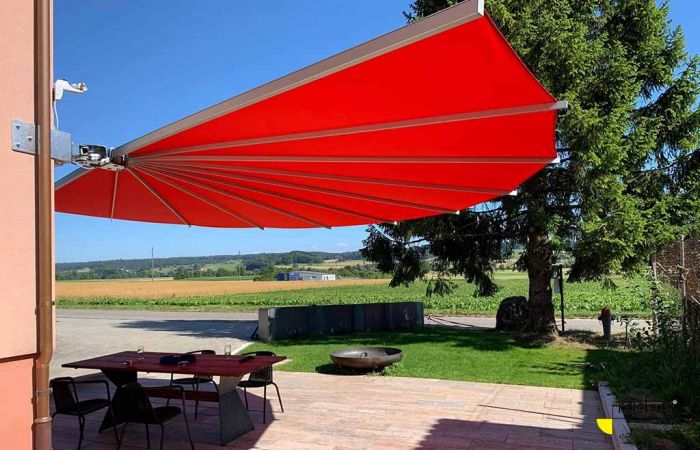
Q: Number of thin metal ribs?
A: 9